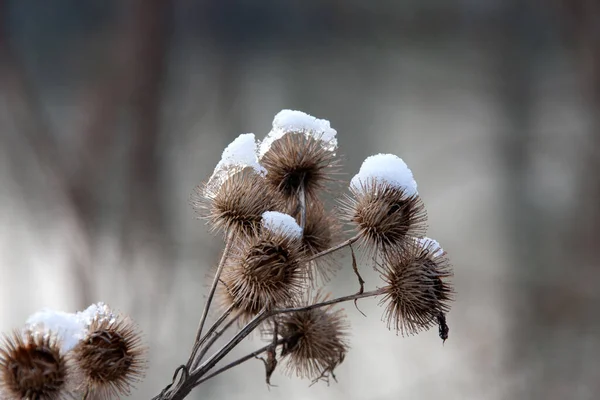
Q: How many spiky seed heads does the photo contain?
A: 9